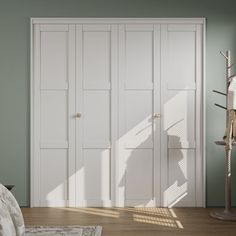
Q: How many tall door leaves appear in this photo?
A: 4